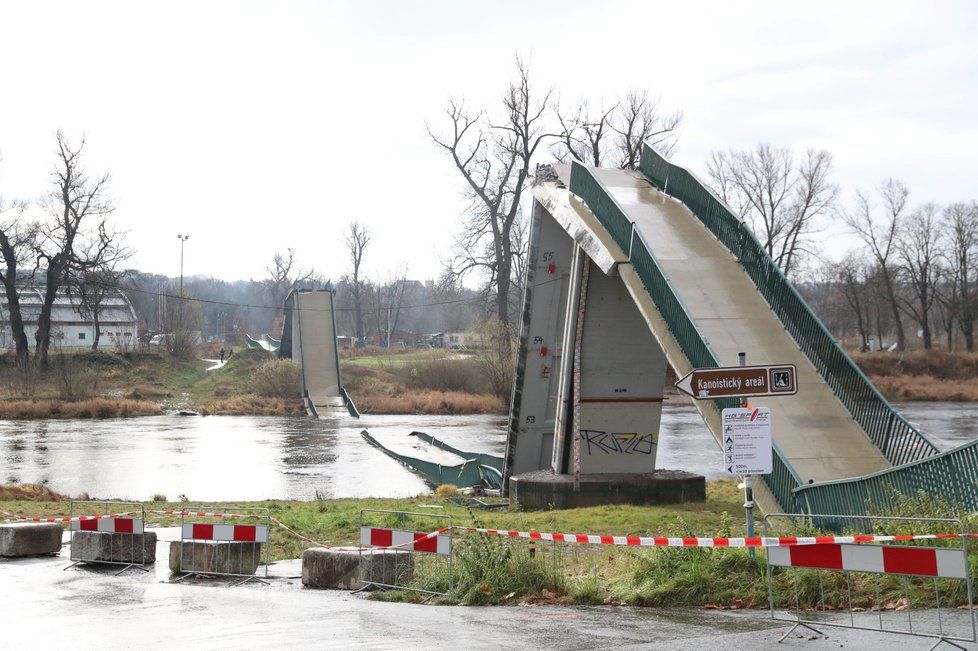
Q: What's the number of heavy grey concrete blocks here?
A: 4